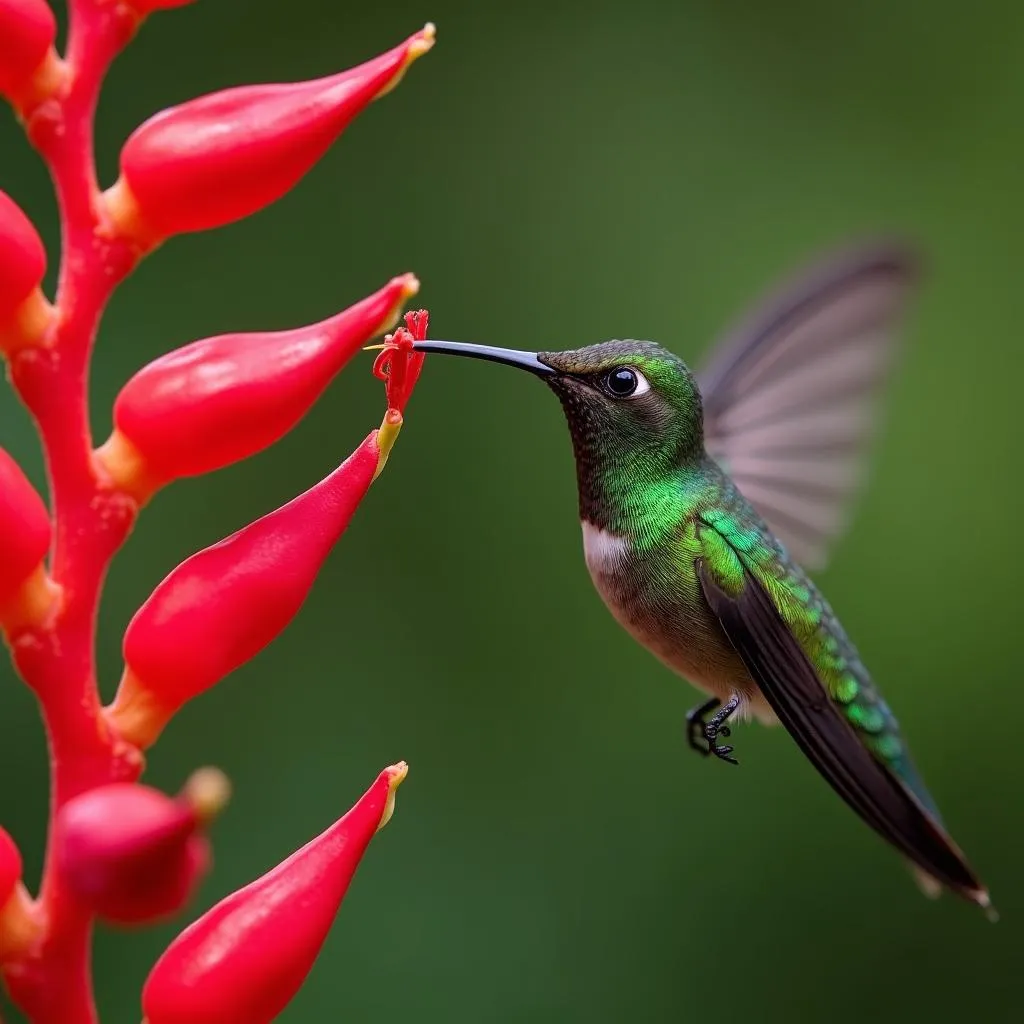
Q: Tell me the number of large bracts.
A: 4